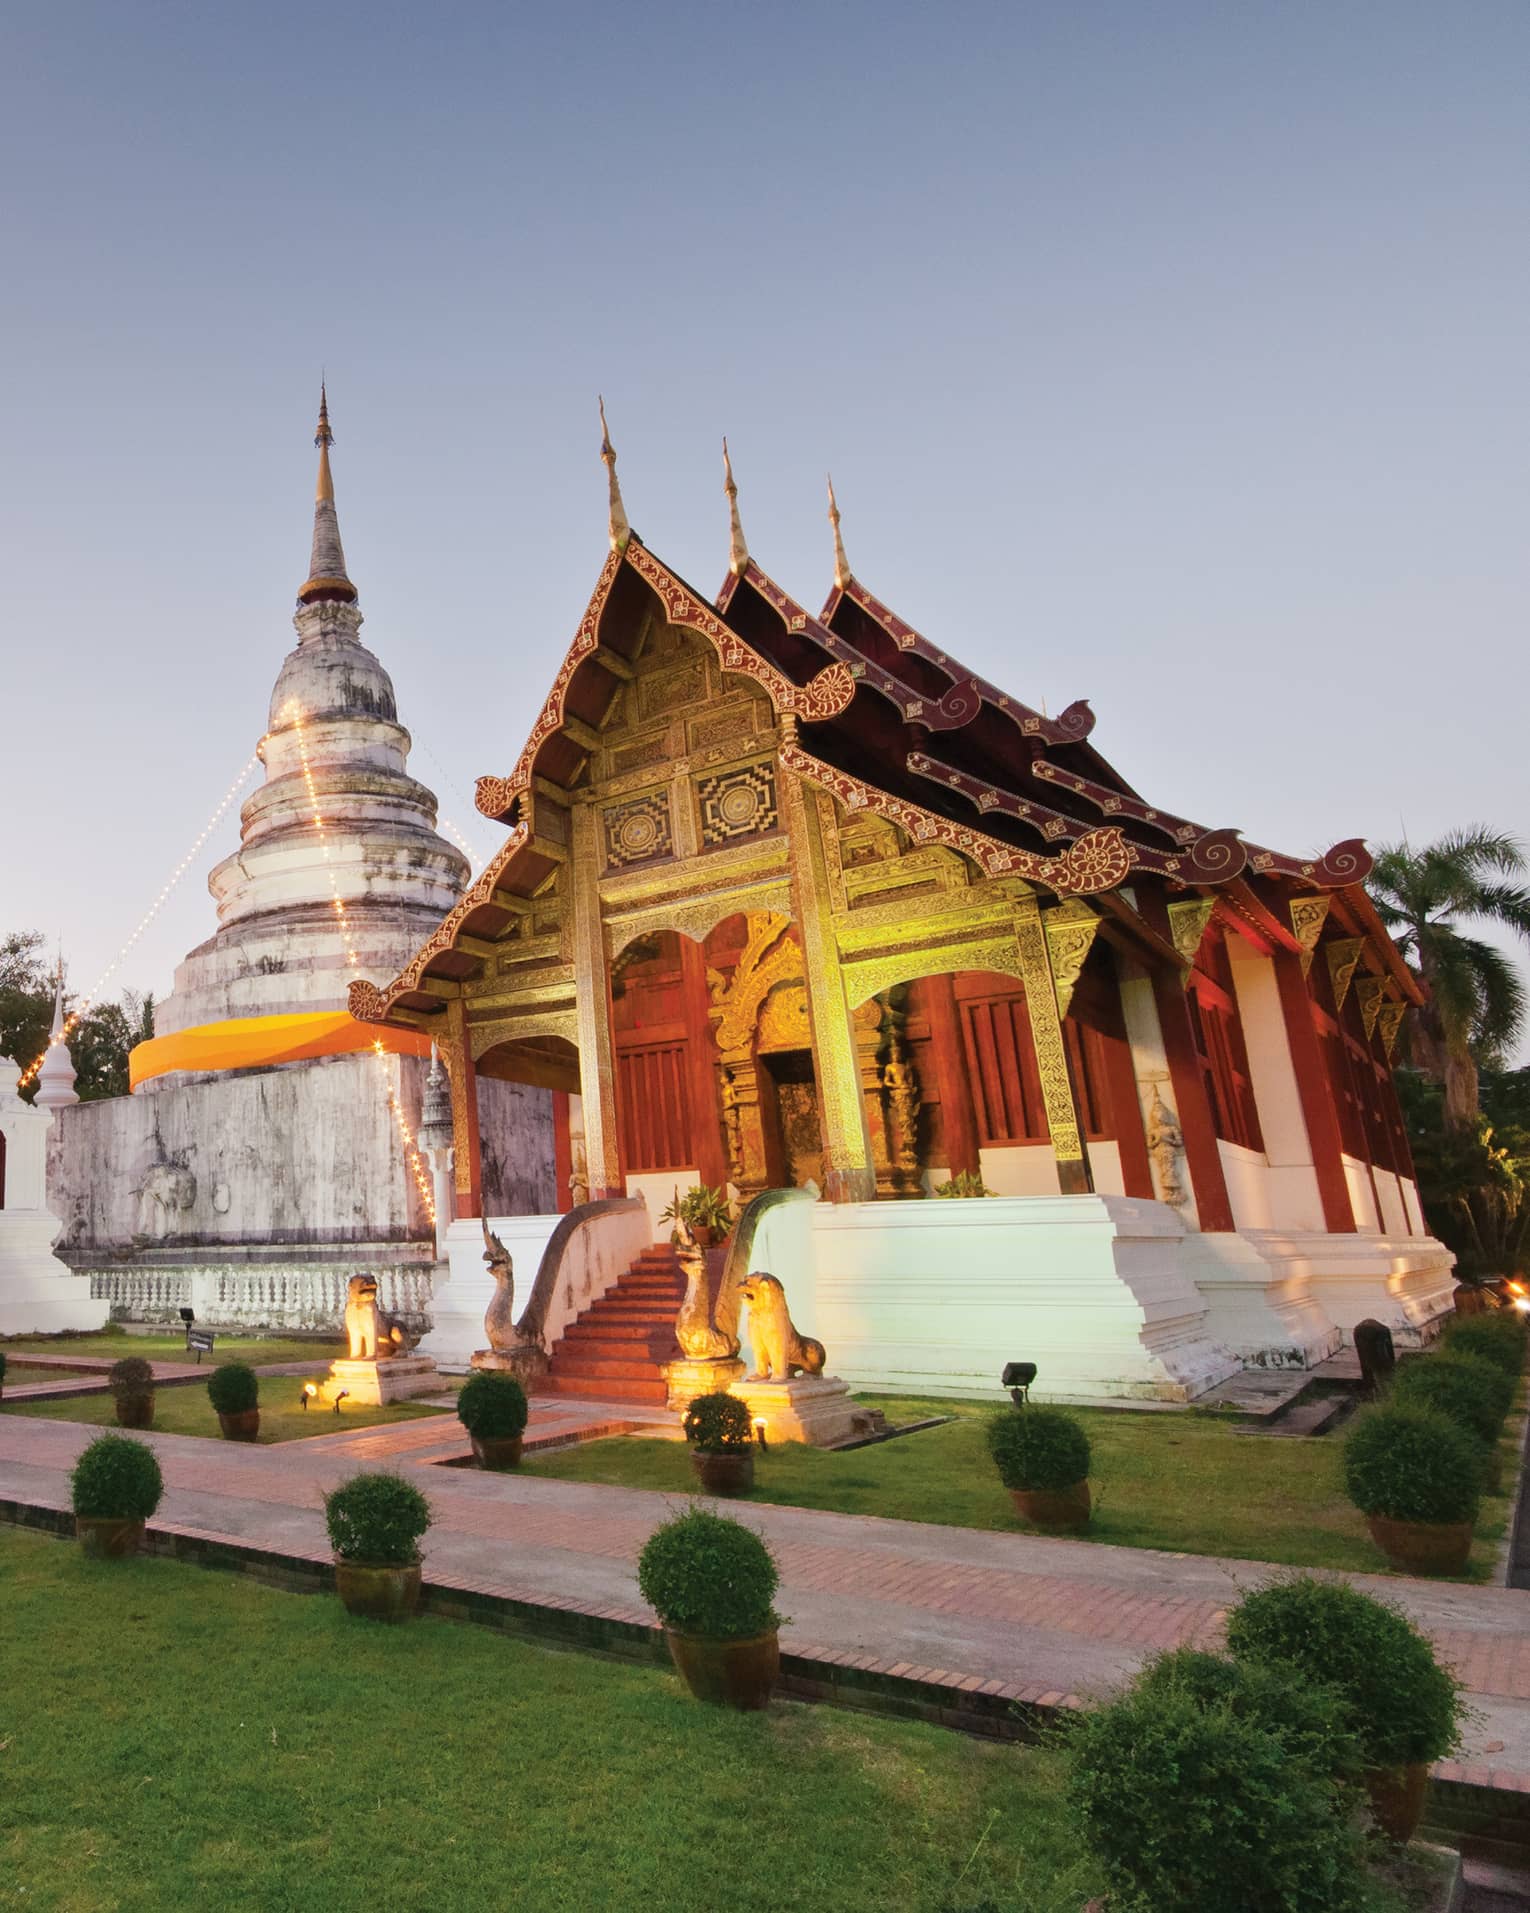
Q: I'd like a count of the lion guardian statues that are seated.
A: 2